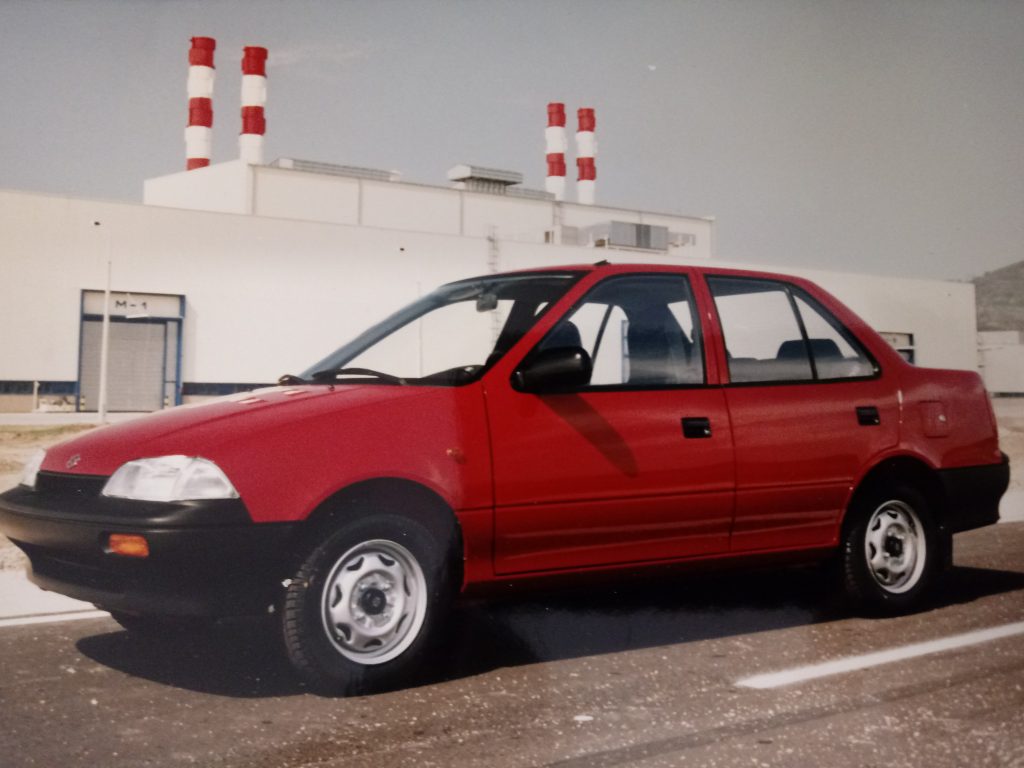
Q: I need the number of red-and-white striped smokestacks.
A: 4